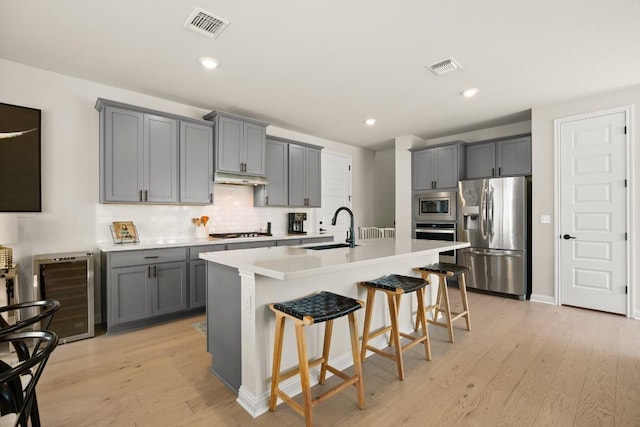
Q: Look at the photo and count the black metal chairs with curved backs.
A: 2